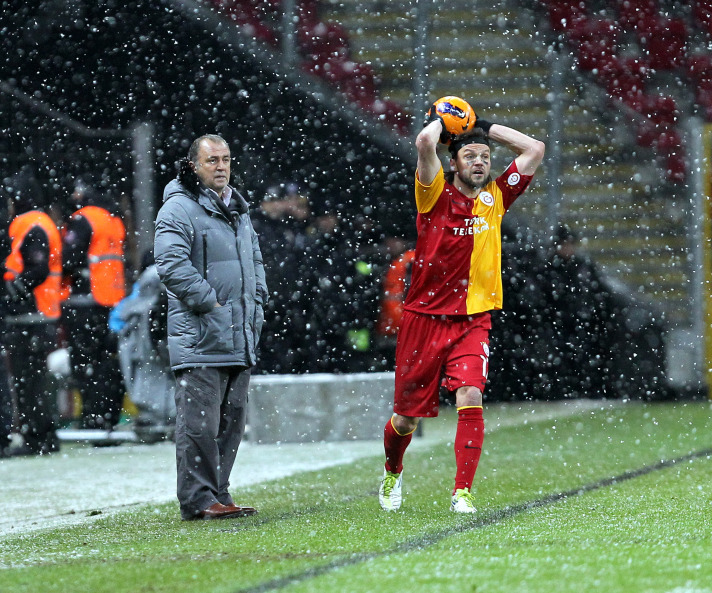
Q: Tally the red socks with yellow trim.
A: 2